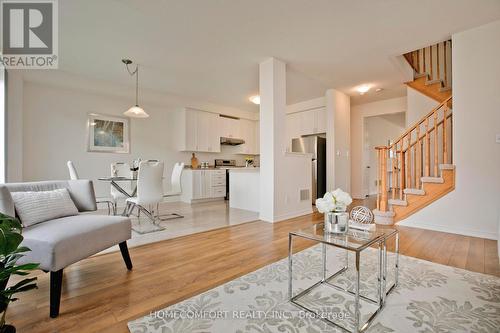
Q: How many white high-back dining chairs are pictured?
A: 4